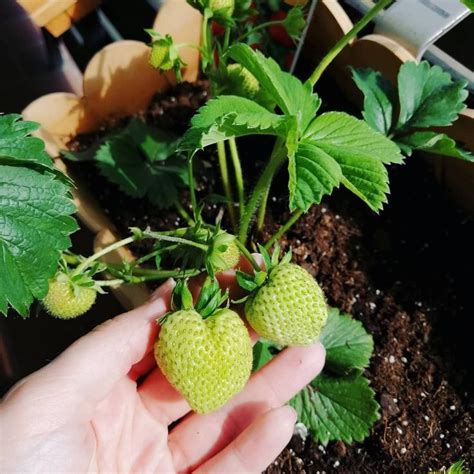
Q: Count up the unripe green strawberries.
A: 7